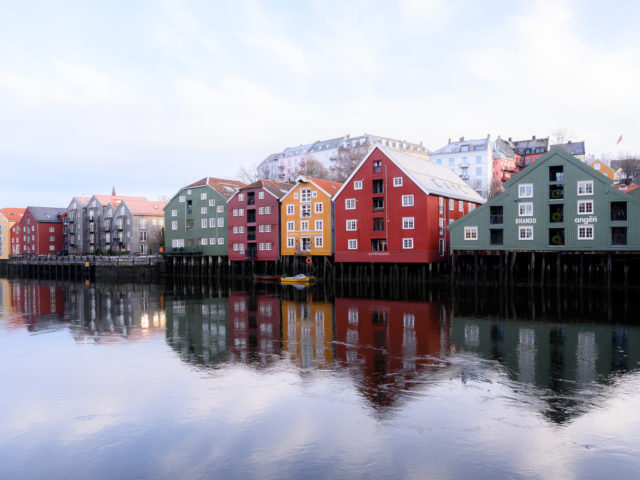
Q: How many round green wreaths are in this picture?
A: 3